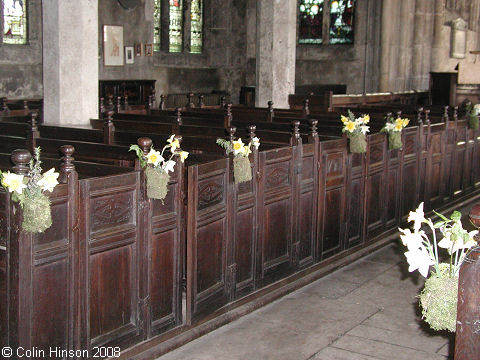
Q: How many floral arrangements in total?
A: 7